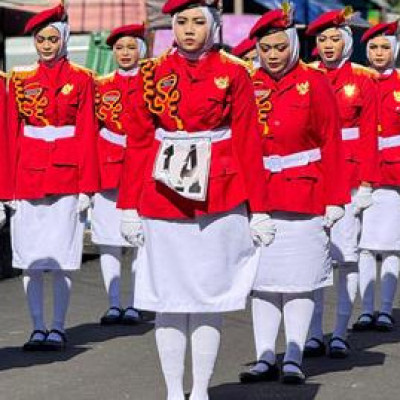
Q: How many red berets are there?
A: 7